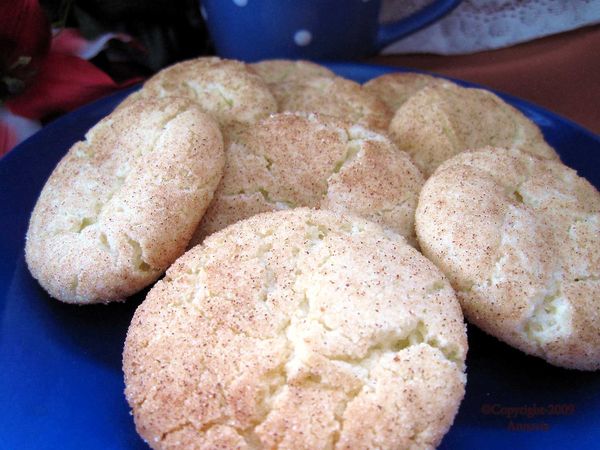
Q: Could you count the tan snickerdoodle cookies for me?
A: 9